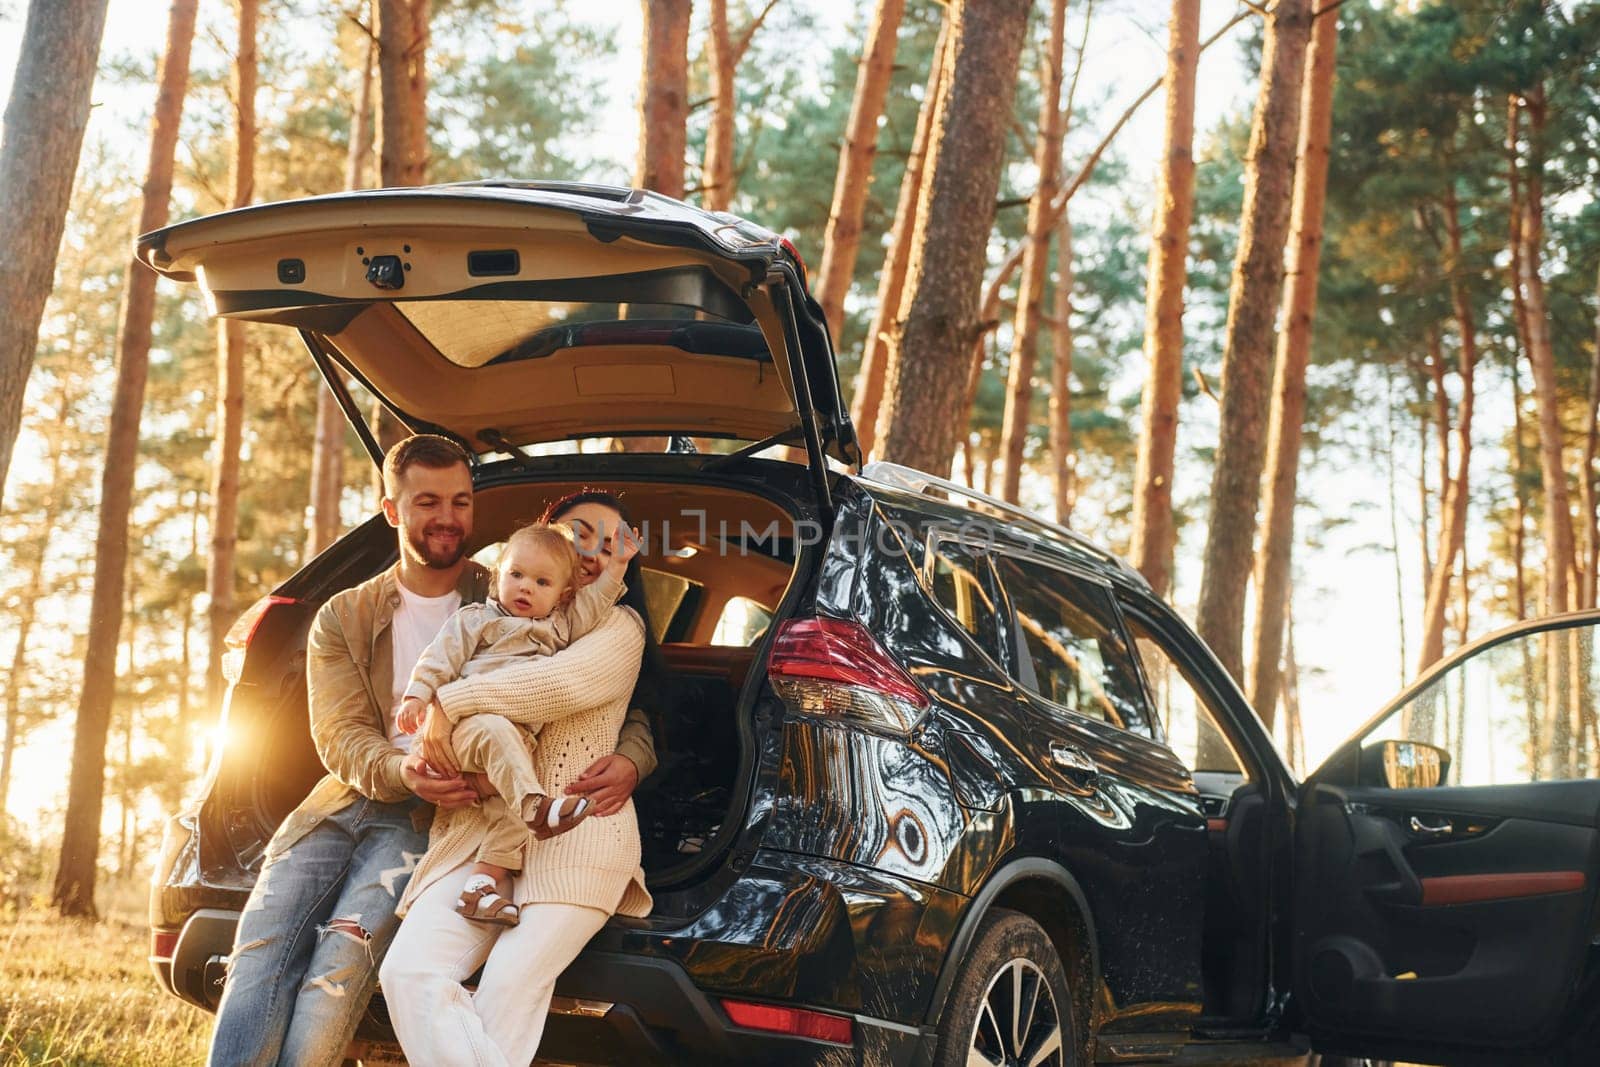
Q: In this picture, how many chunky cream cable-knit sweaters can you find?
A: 1